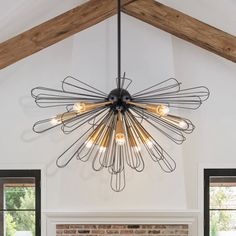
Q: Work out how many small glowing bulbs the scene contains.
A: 9